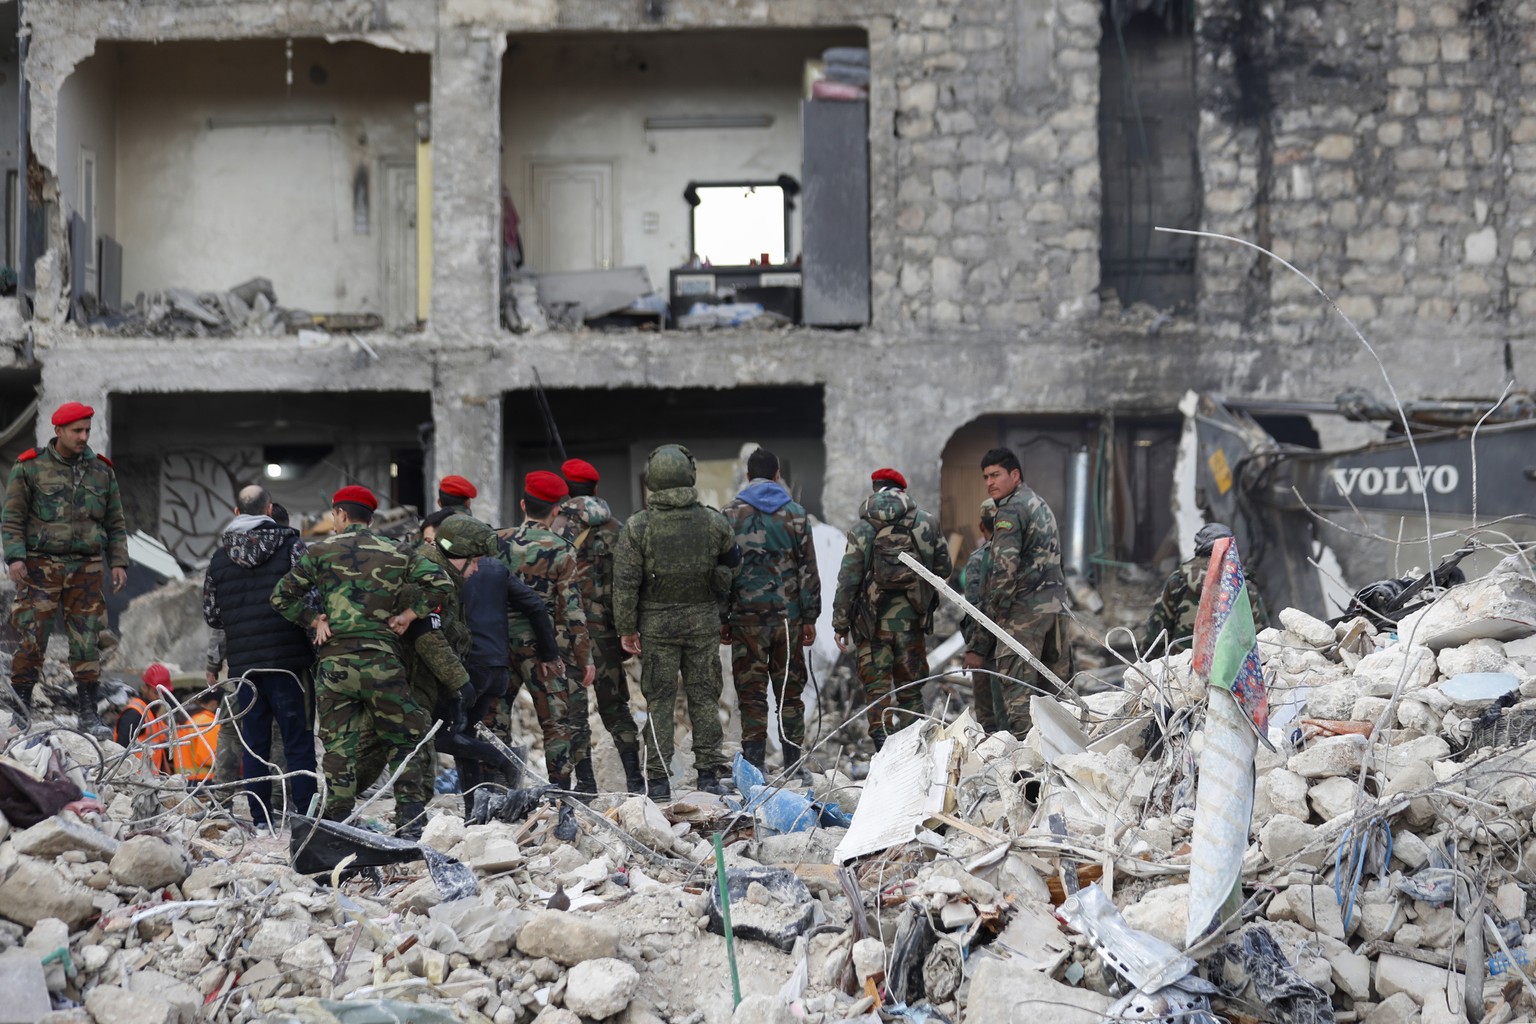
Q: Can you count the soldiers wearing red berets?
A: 6